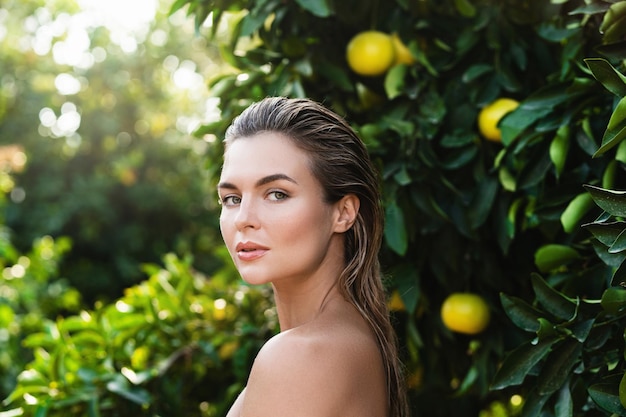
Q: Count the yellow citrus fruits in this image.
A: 4